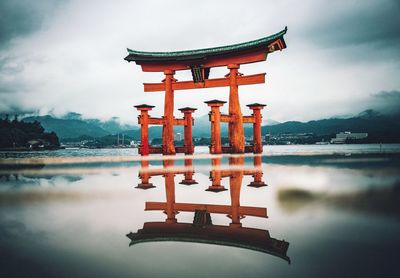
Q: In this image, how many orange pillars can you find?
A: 6